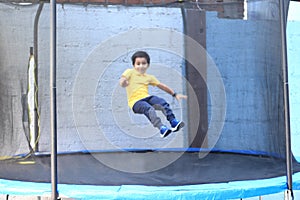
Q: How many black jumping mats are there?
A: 1